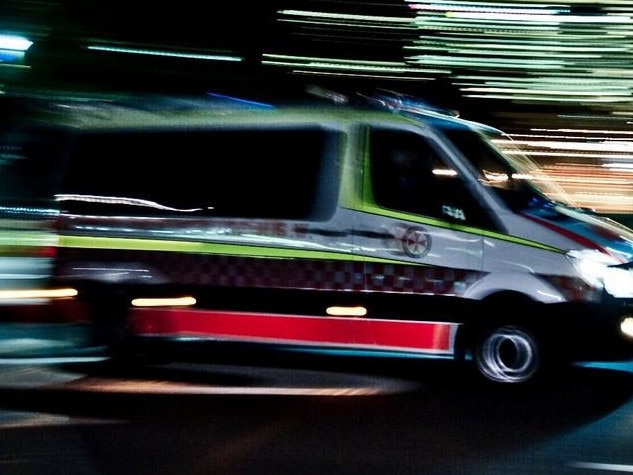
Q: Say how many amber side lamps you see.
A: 3